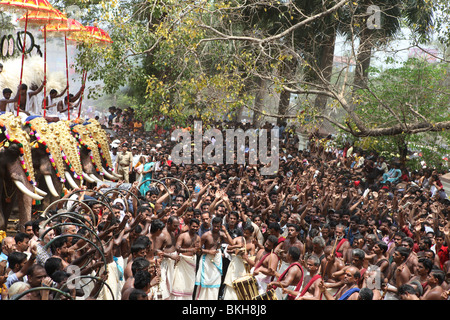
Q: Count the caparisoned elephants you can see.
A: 5